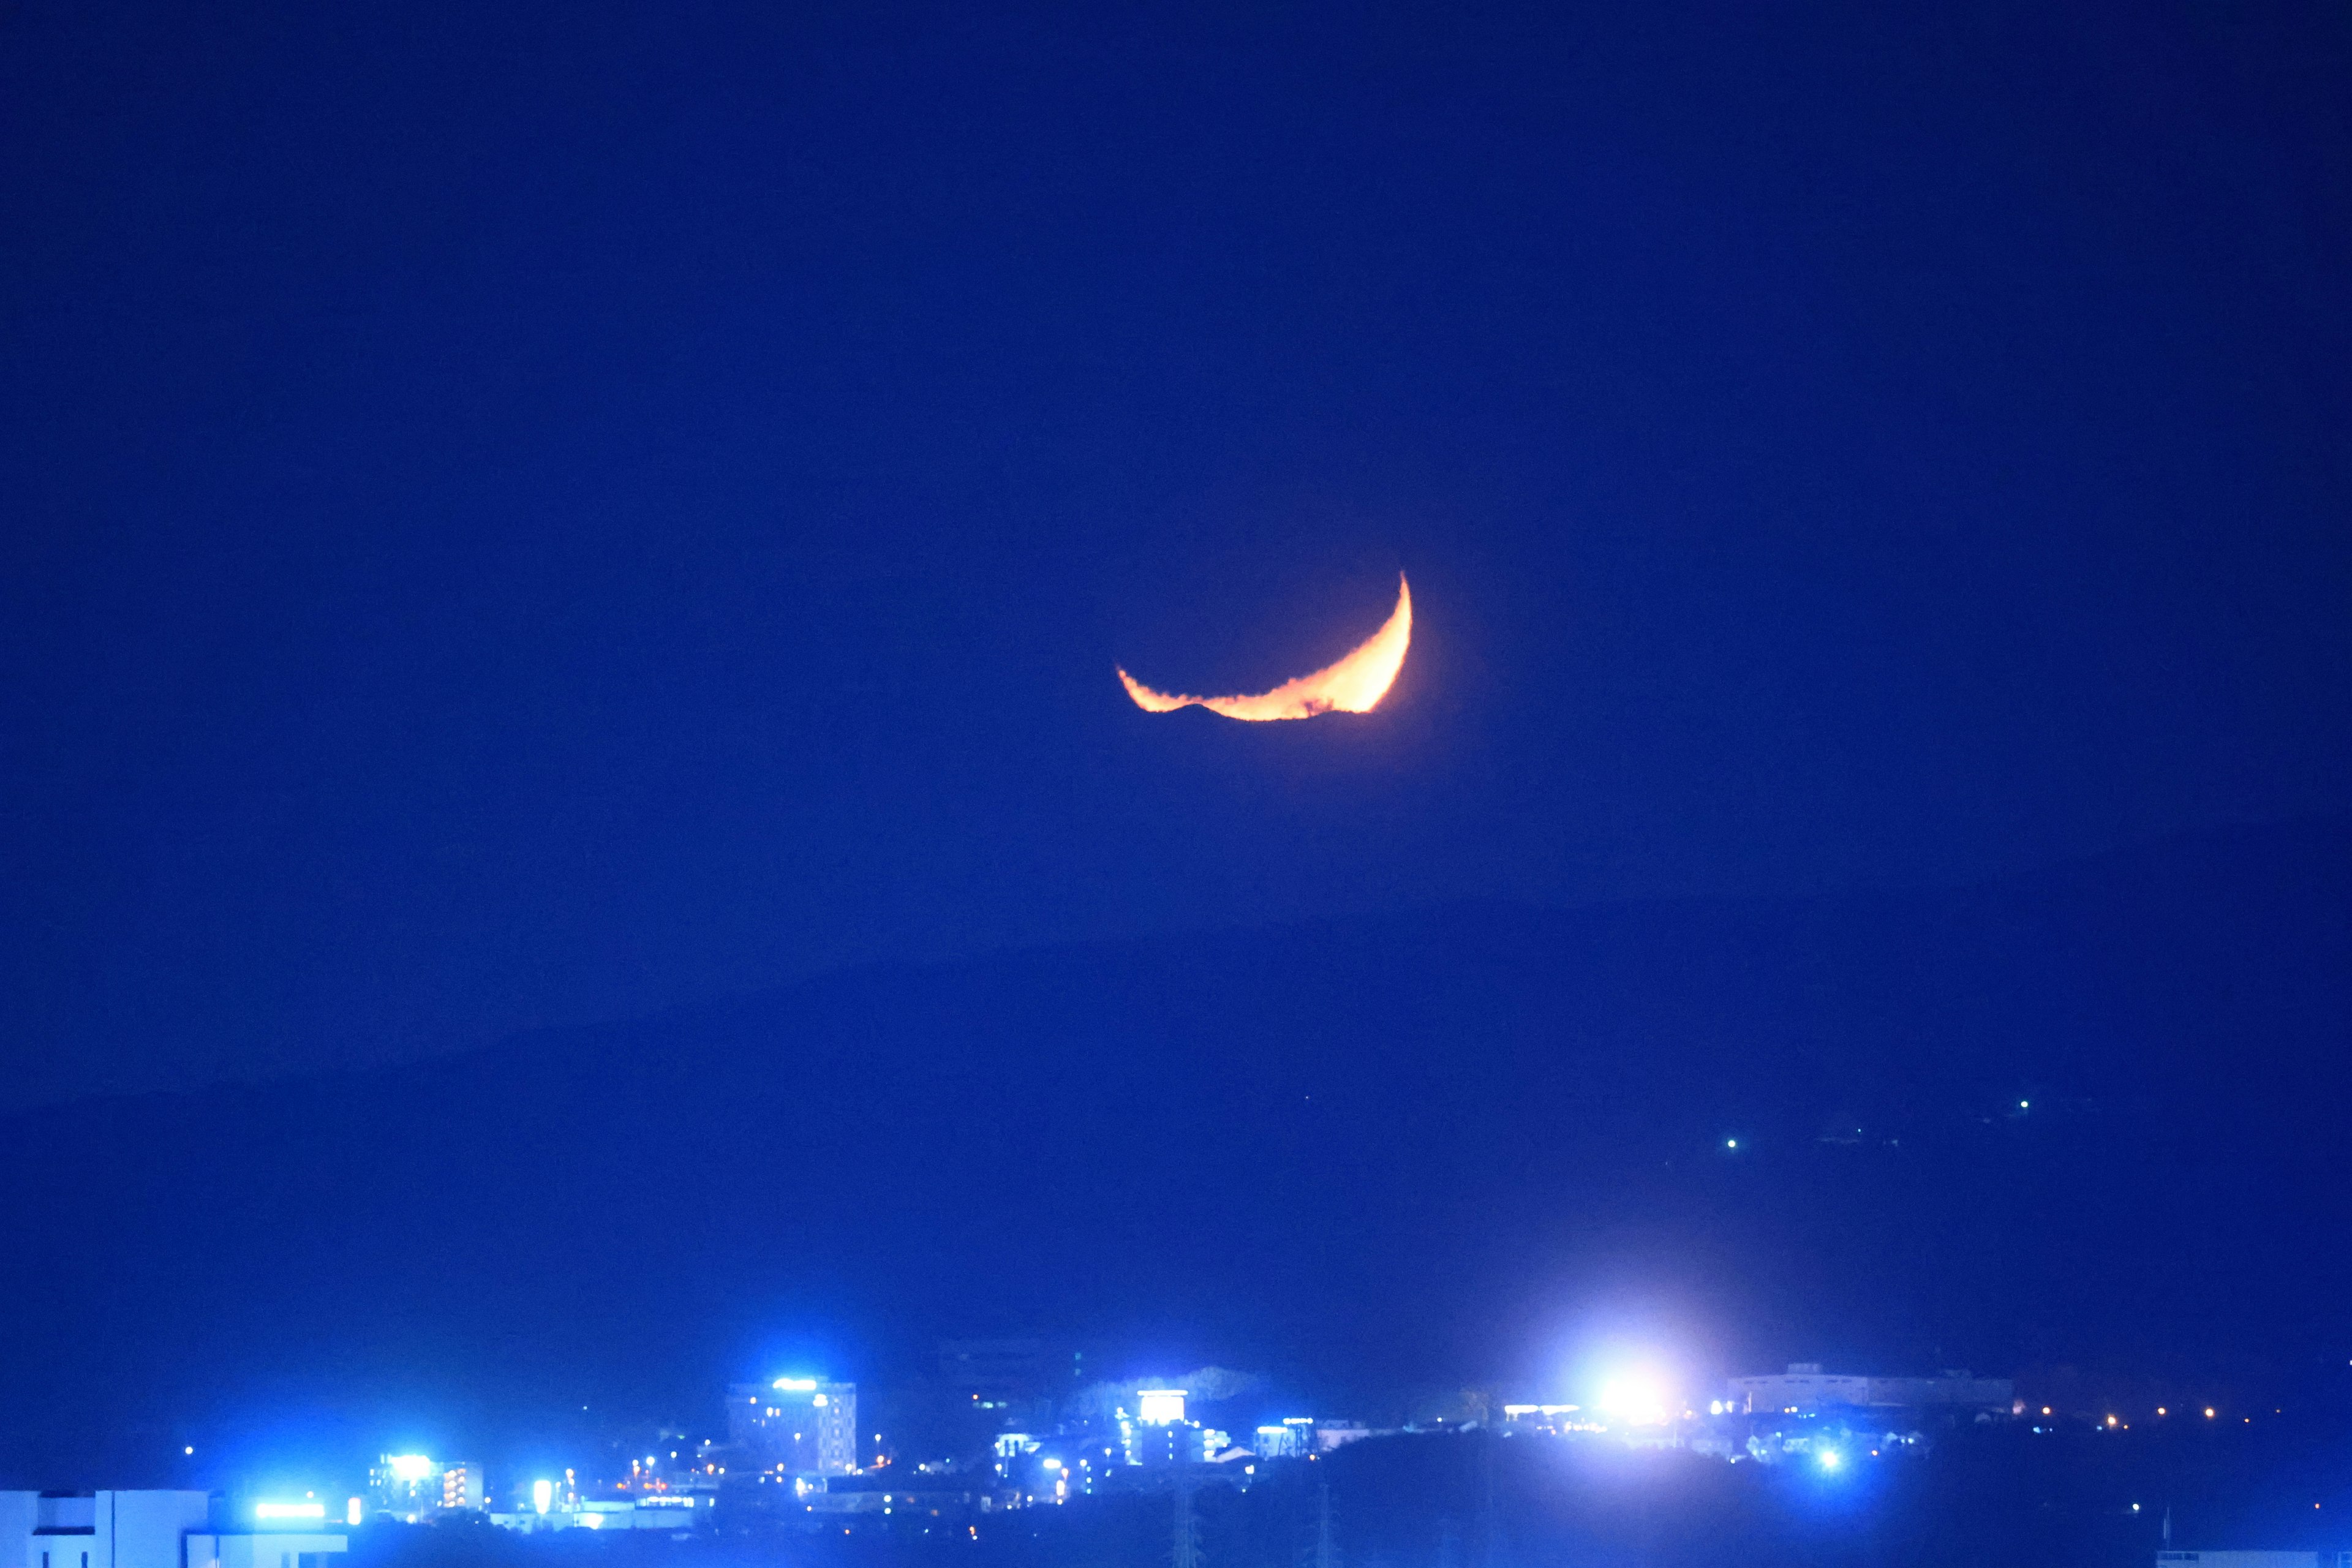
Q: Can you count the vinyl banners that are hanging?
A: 0